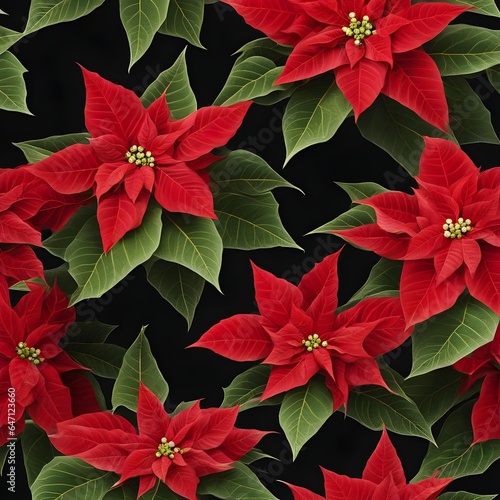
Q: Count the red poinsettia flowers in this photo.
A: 9